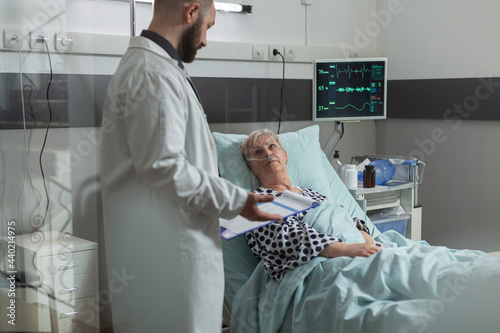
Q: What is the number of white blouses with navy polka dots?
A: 1